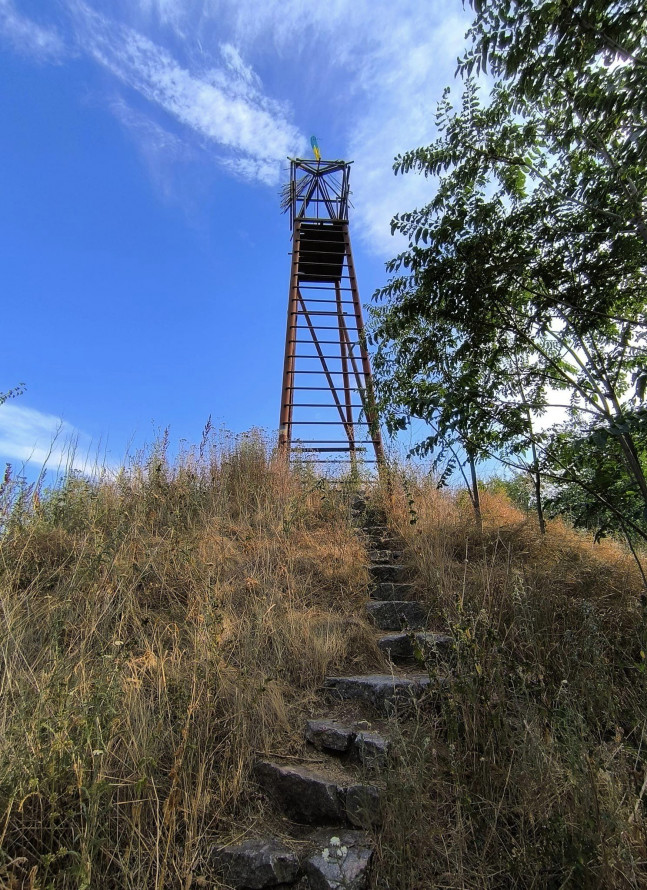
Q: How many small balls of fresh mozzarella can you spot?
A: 0